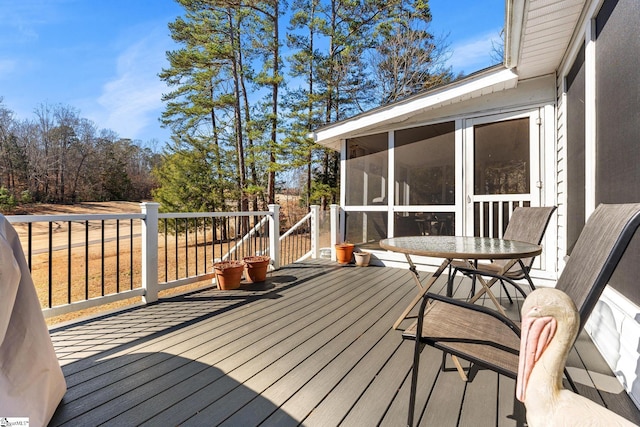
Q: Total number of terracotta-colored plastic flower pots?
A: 3